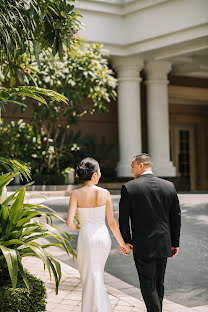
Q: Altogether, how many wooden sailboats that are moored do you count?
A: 0